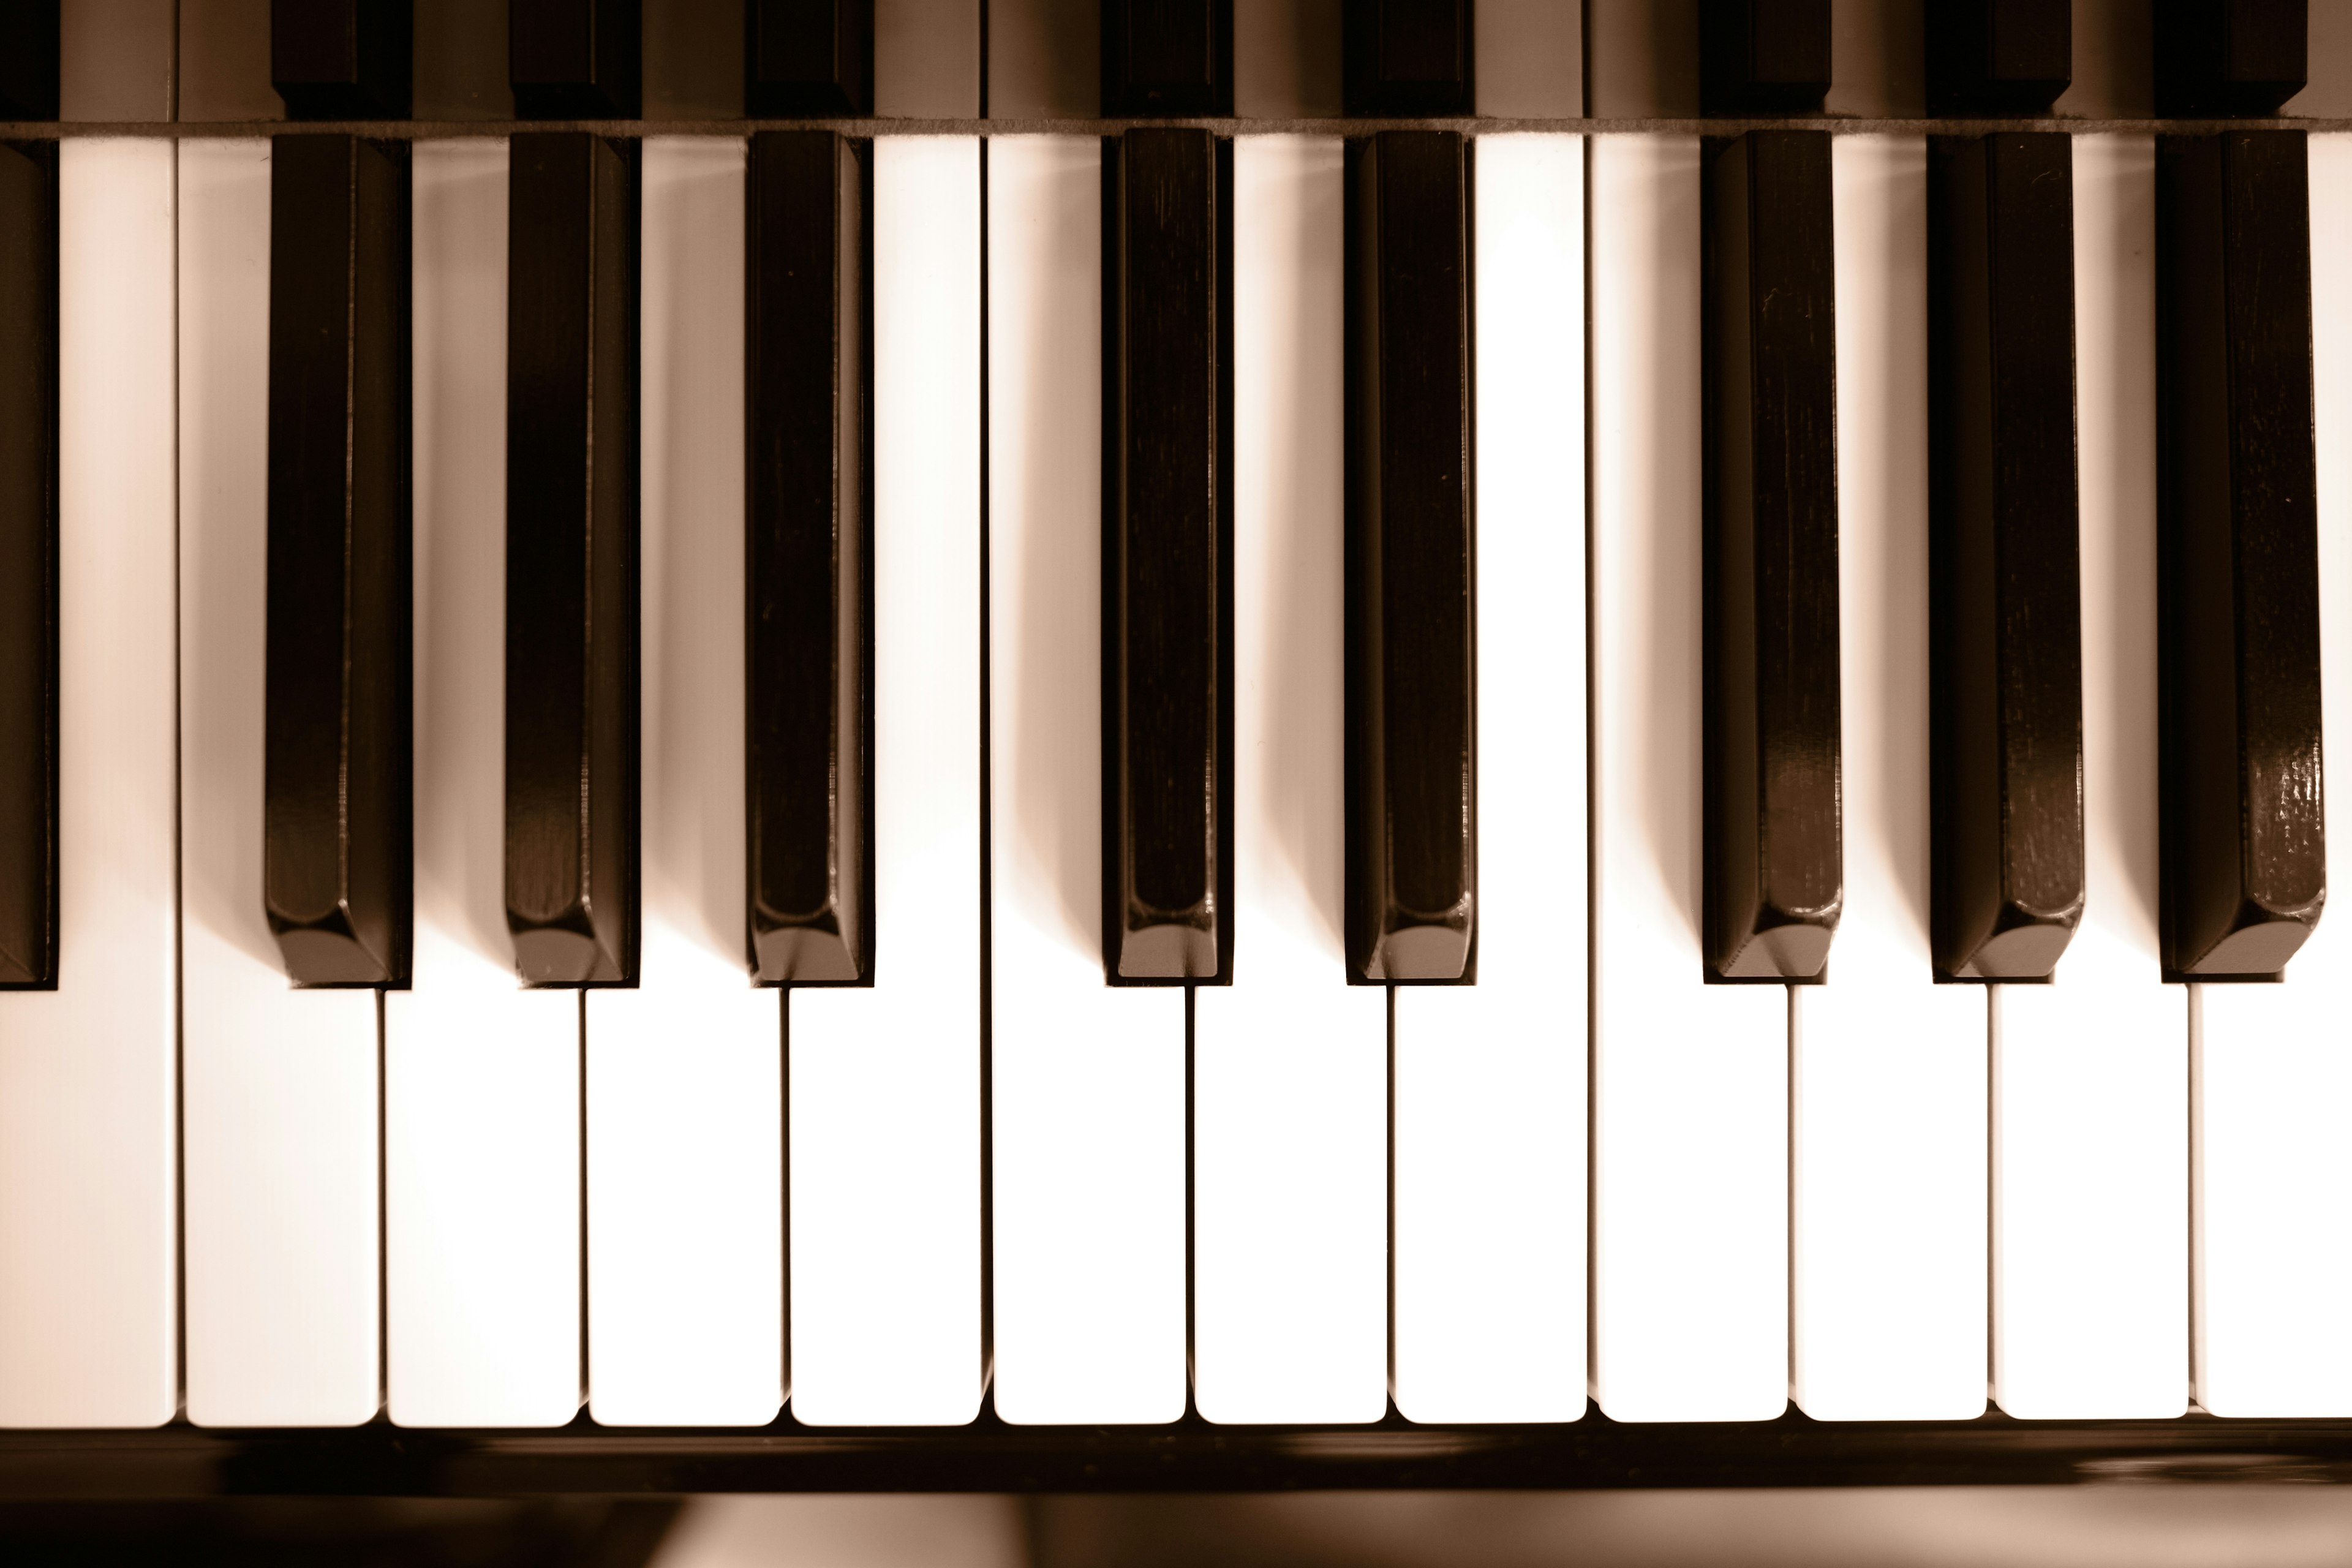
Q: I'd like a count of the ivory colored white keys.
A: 12